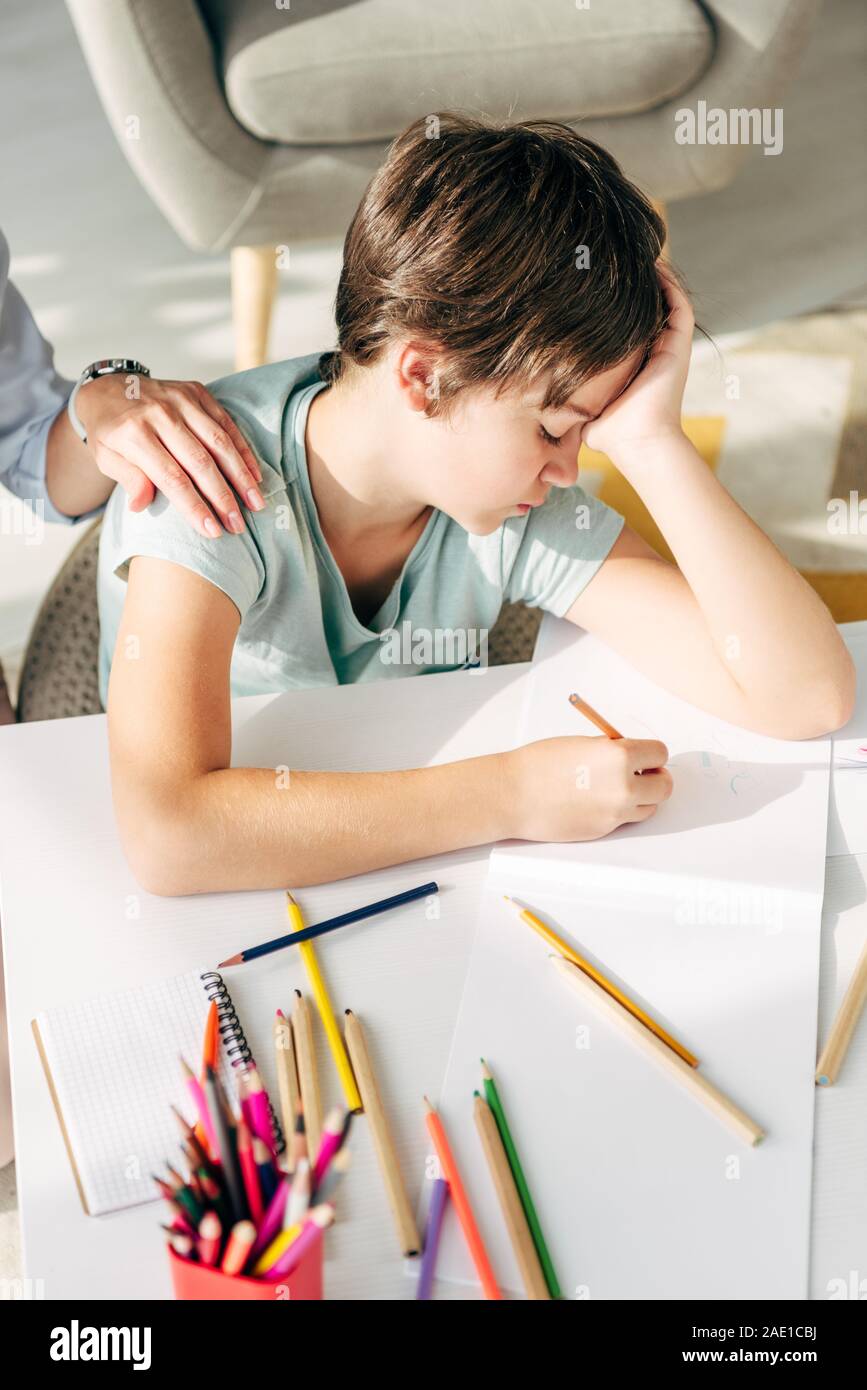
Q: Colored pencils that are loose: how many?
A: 12